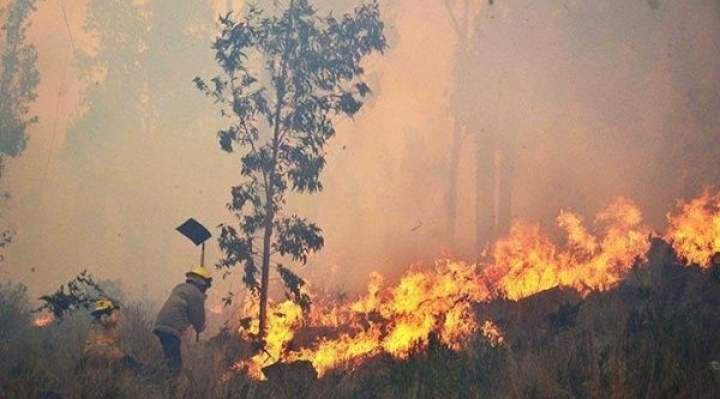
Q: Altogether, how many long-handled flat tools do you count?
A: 1